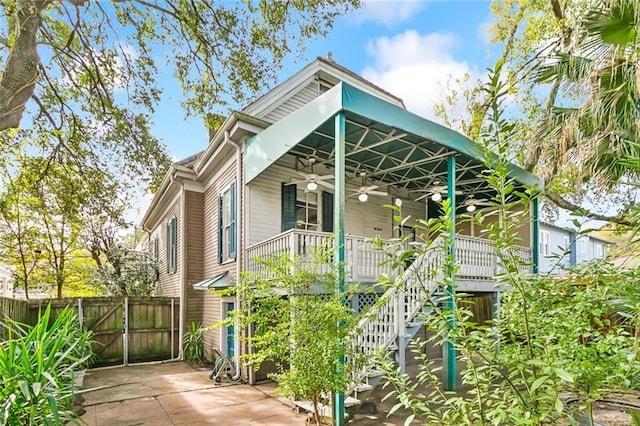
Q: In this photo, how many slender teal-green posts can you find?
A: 3